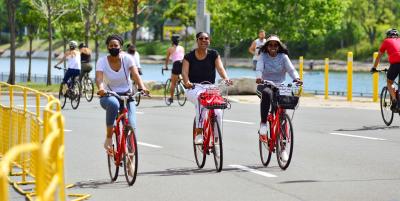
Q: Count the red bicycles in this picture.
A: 3